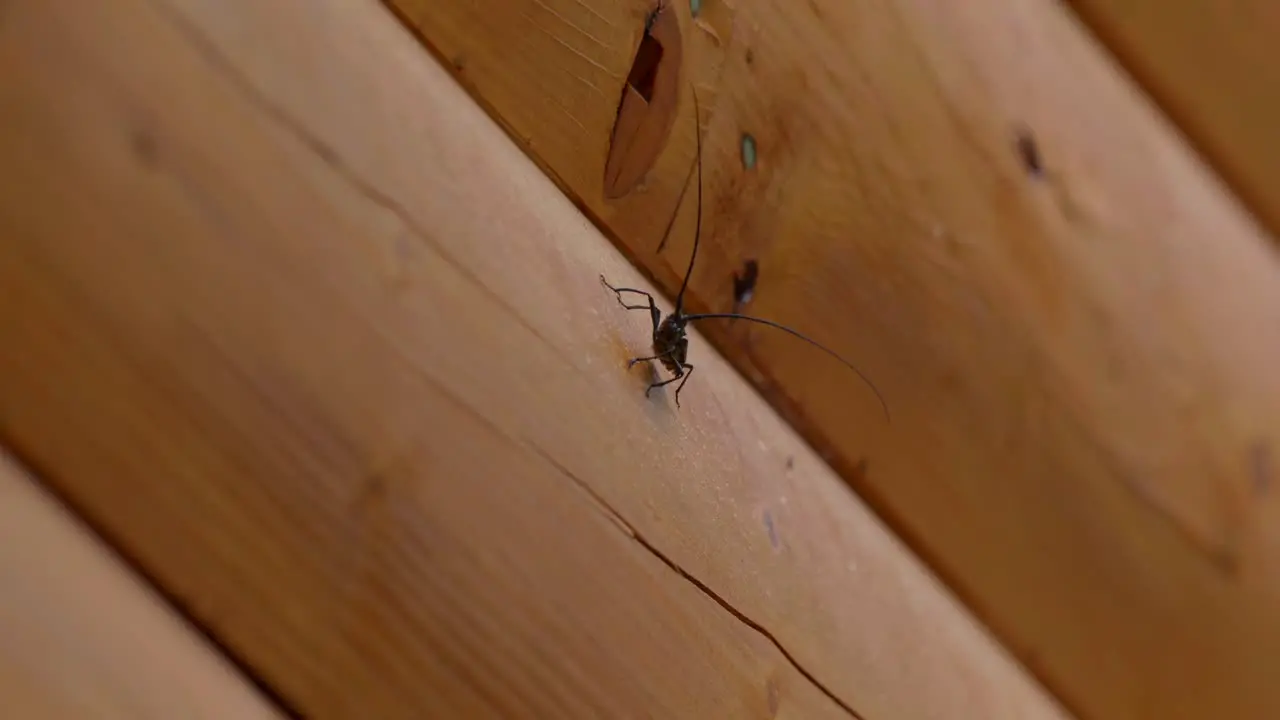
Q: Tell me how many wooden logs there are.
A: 4